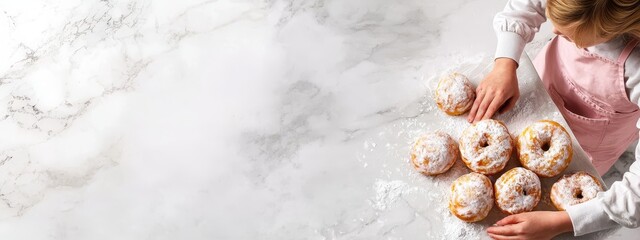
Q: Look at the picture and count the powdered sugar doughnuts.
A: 7